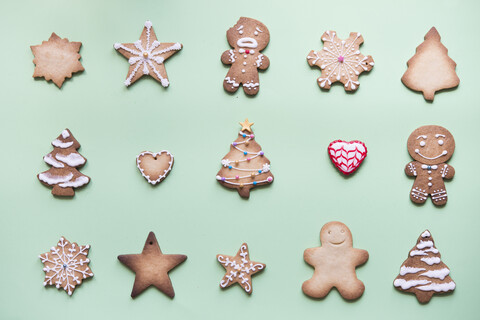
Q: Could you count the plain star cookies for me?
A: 1